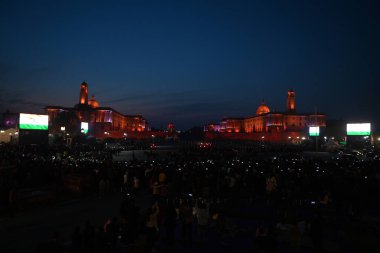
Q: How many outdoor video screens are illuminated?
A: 4